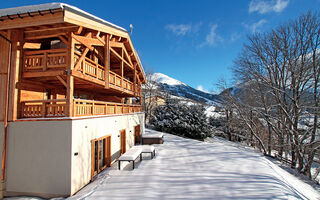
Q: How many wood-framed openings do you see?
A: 3